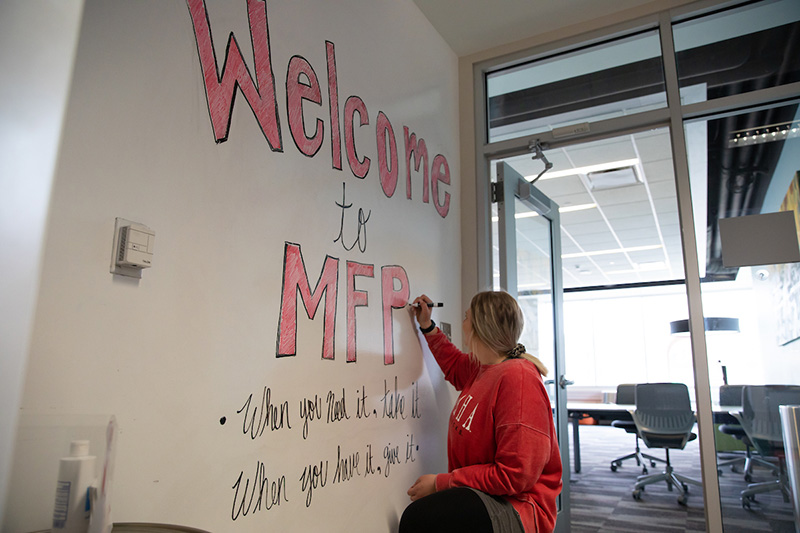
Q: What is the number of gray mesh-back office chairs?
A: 4